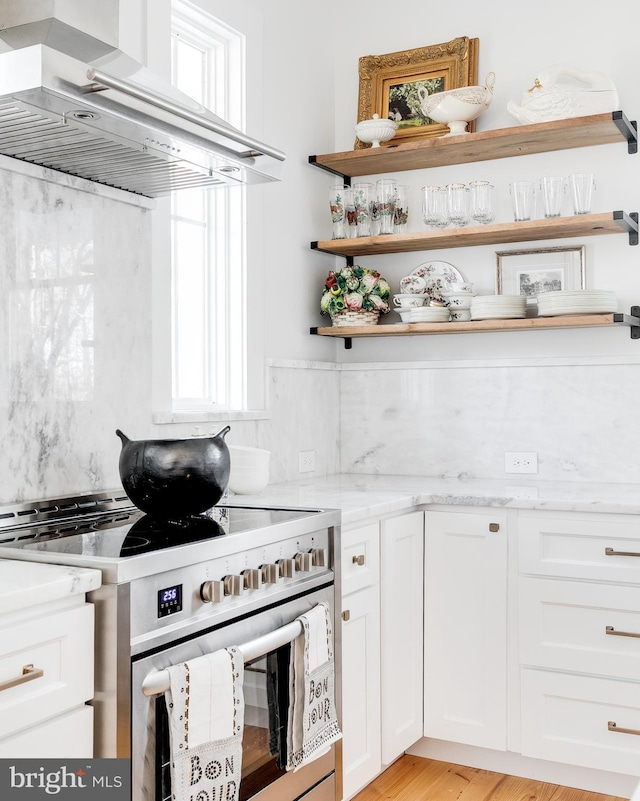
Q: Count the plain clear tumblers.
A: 3